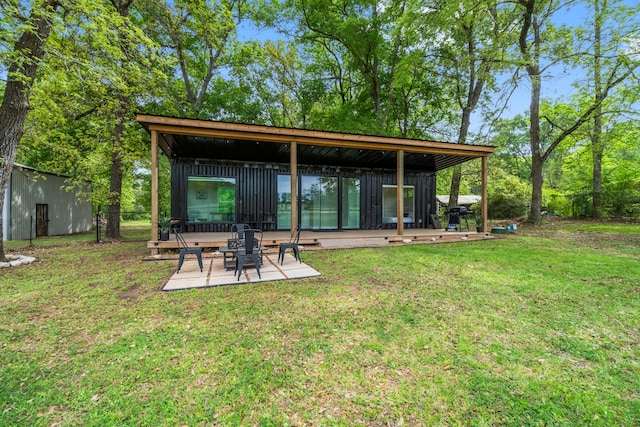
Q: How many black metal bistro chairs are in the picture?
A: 4